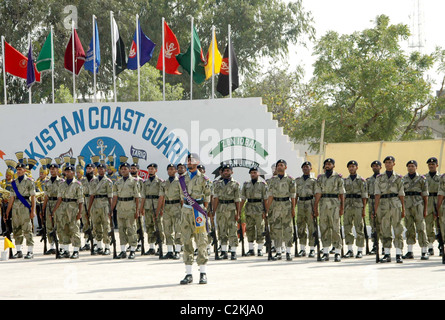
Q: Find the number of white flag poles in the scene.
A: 11